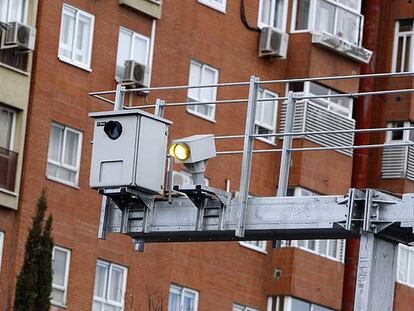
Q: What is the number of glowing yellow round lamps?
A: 1